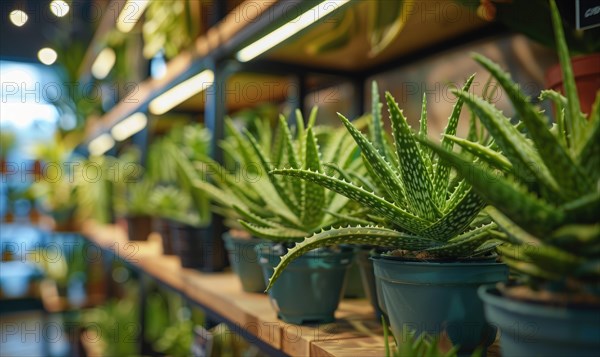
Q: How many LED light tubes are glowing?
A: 6